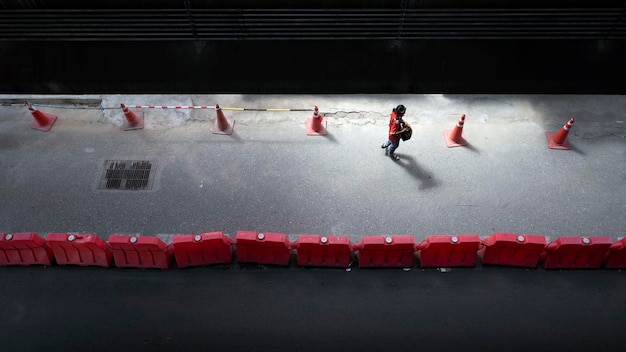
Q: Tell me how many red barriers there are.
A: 11